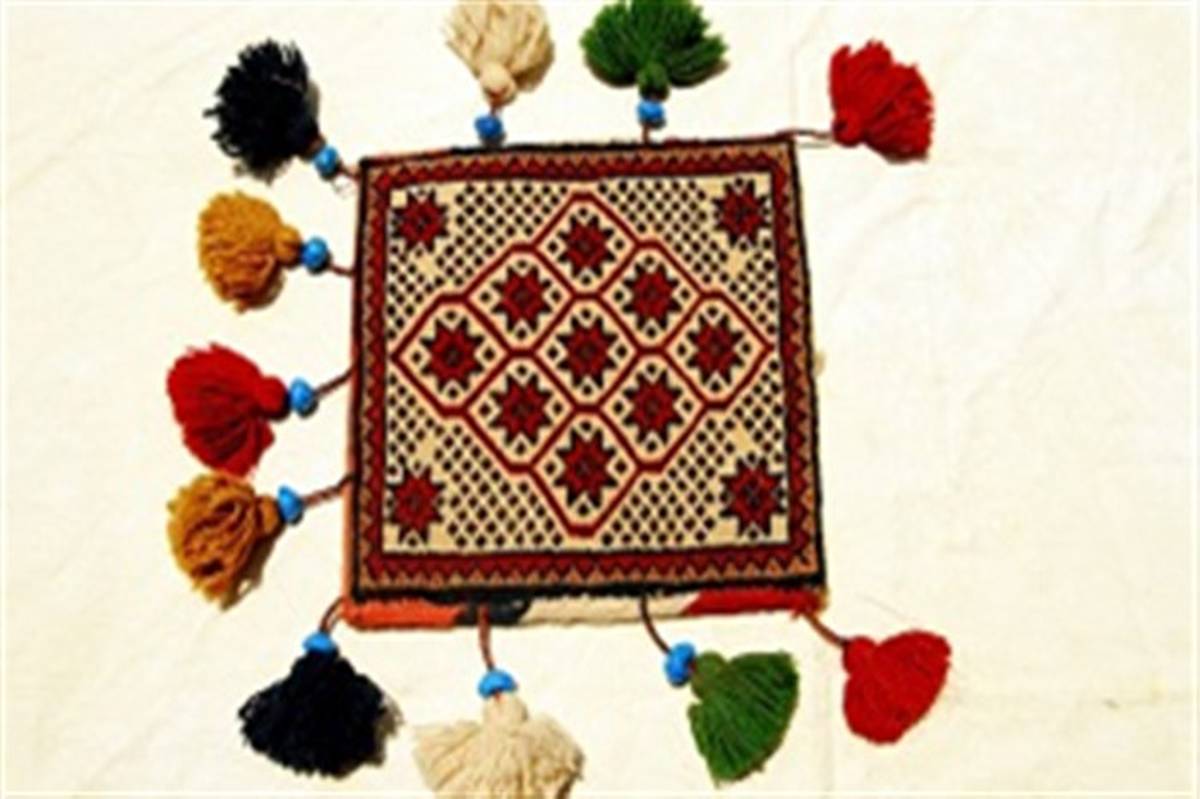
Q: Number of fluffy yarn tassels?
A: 11